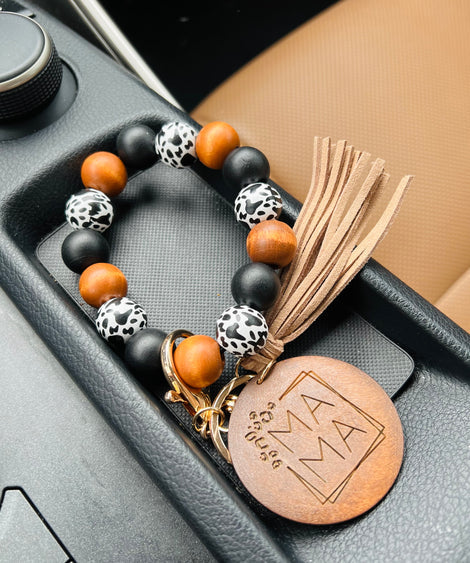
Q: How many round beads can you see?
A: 15